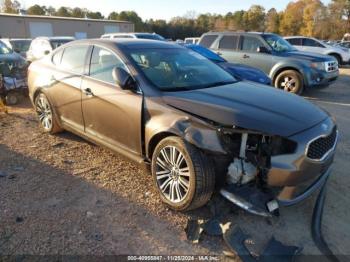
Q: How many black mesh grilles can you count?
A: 1